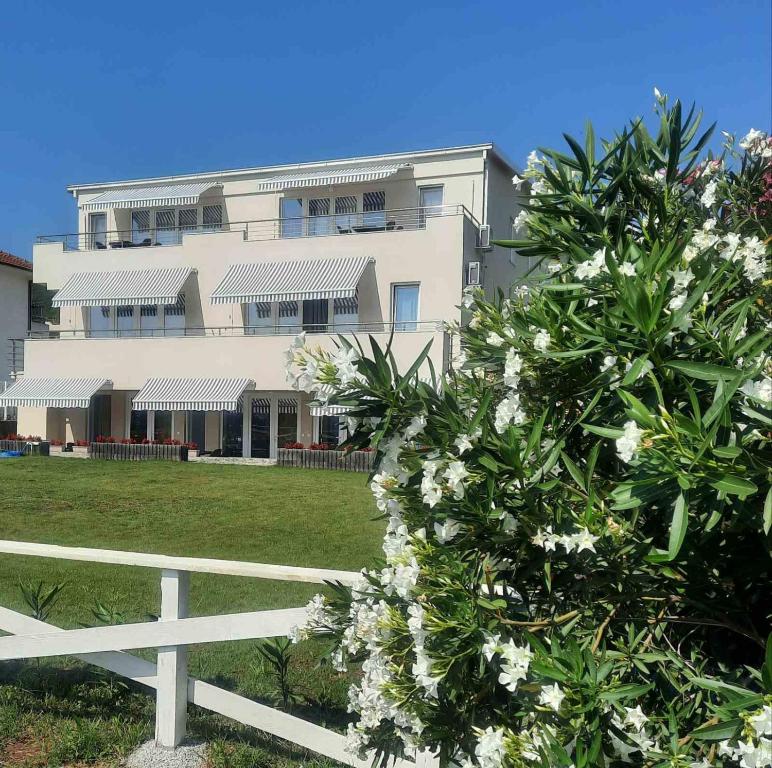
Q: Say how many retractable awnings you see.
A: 7